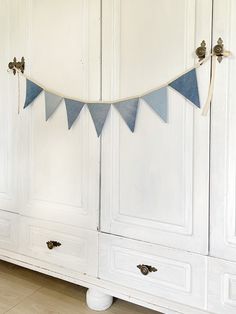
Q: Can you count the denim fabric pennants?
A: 7